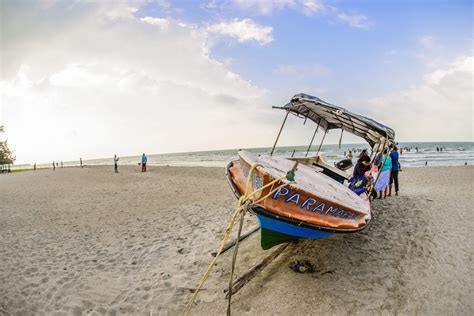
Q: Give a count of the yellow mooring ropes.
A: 1